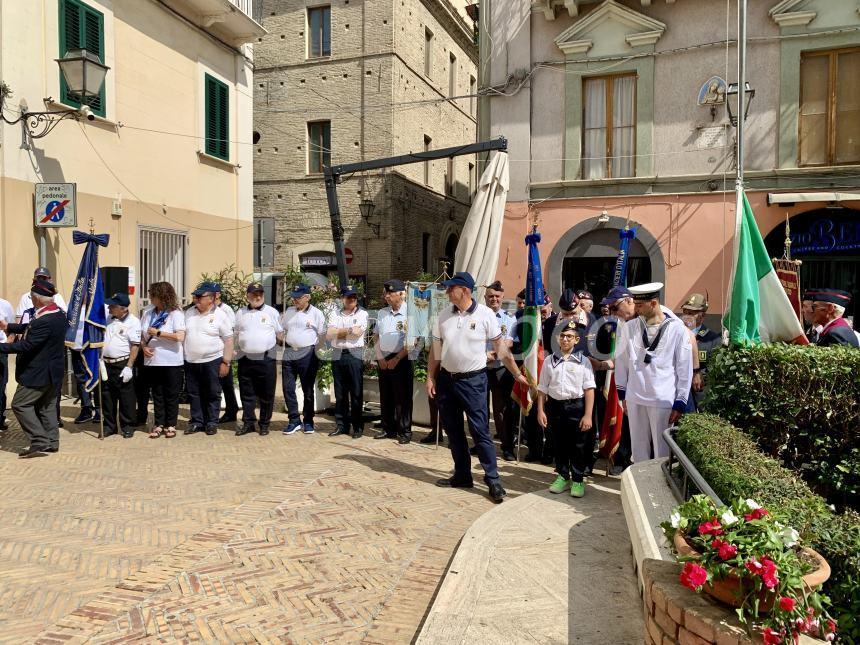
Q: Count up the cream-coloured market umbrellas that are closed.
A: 1